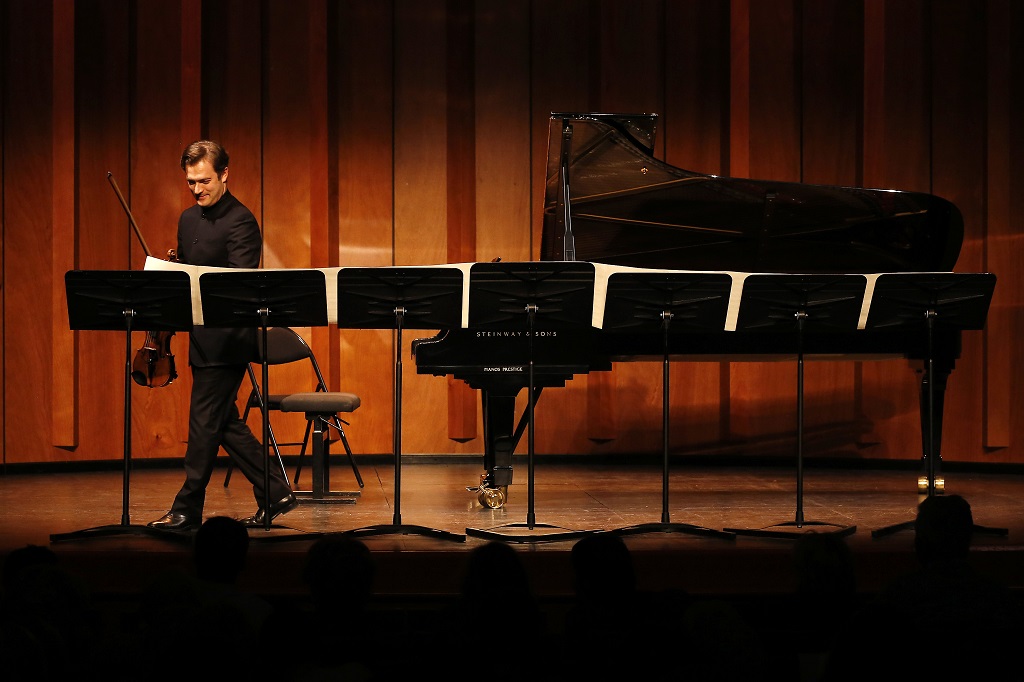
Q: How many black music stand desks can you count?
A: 7